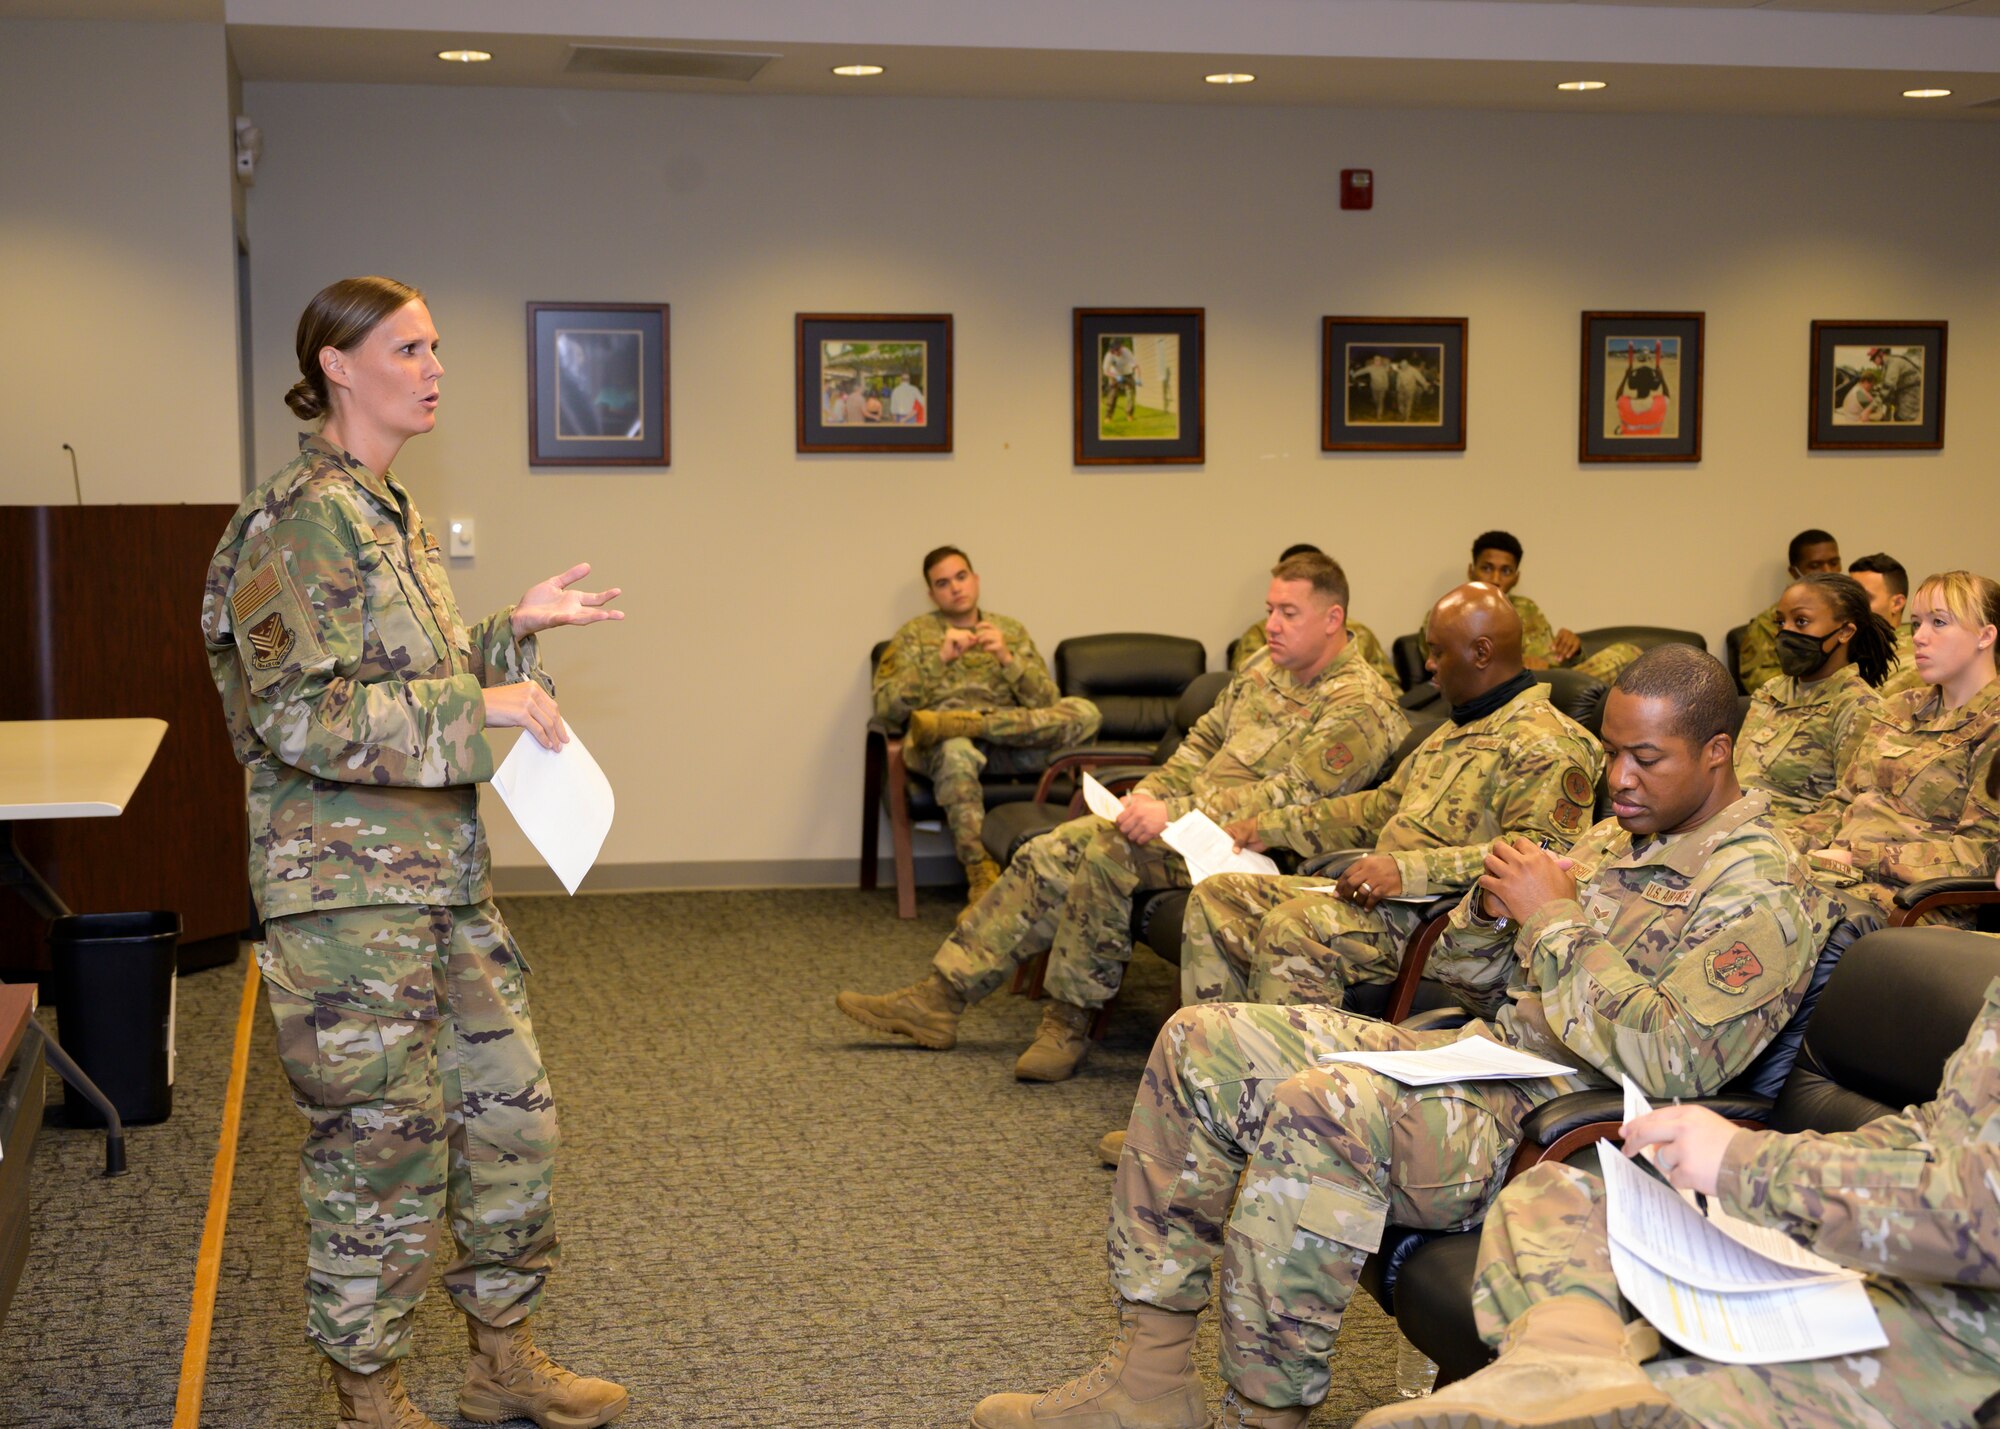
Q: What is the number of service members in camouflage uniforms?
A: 12